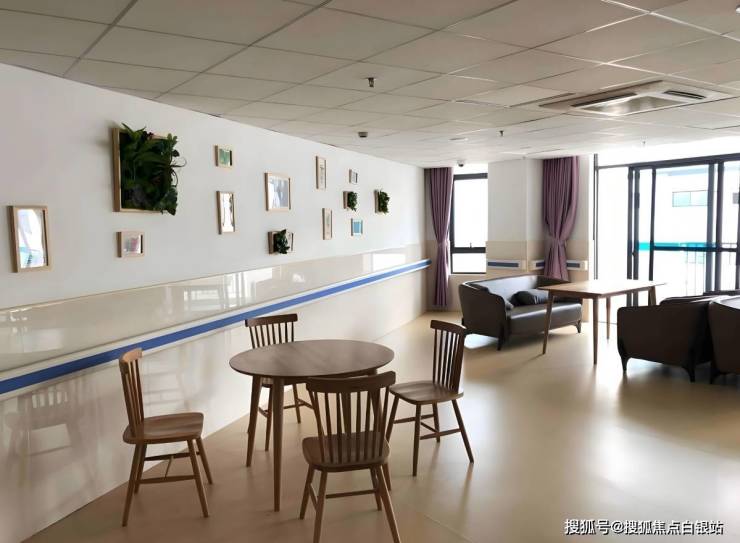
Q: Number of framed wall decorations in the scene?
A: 13